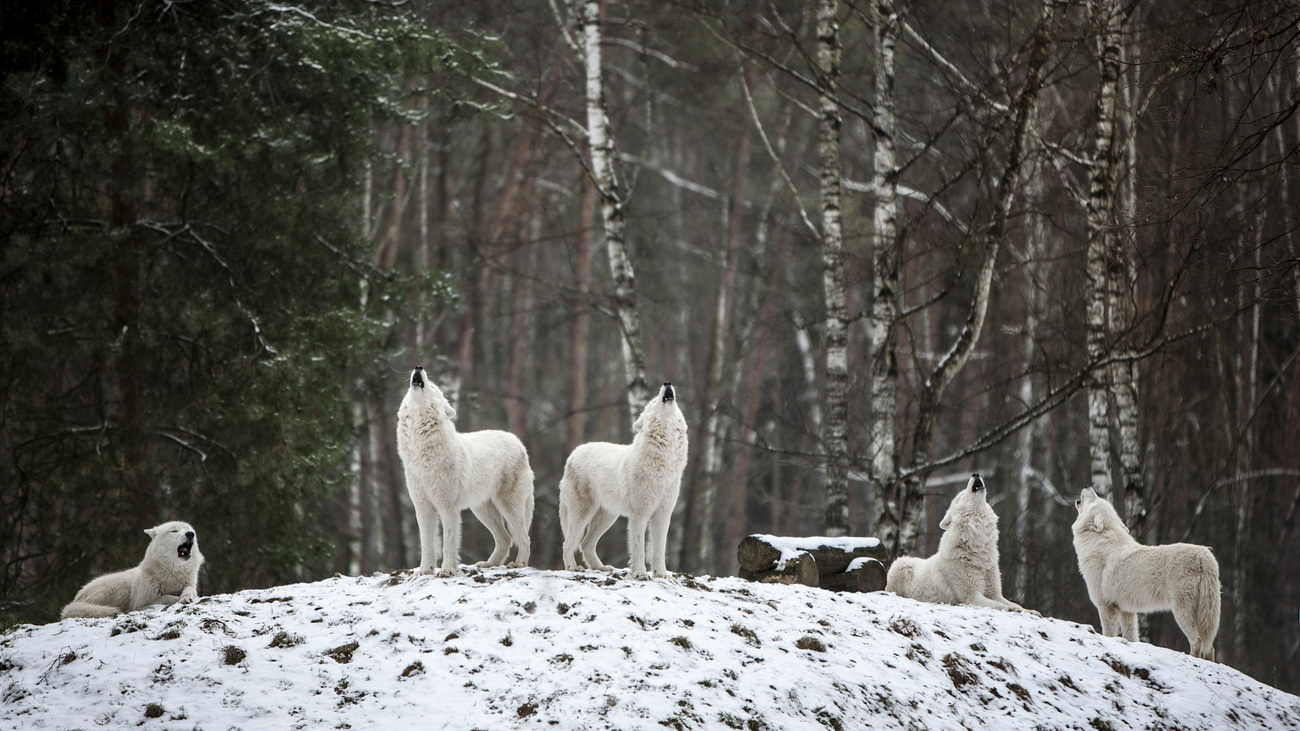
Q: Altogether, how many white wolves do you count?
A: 5